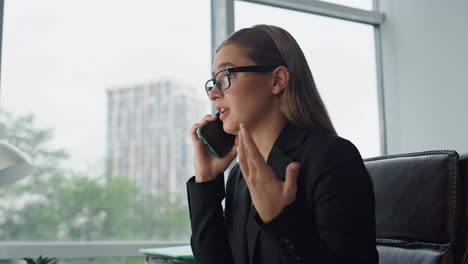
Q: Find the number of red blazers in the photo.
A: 0